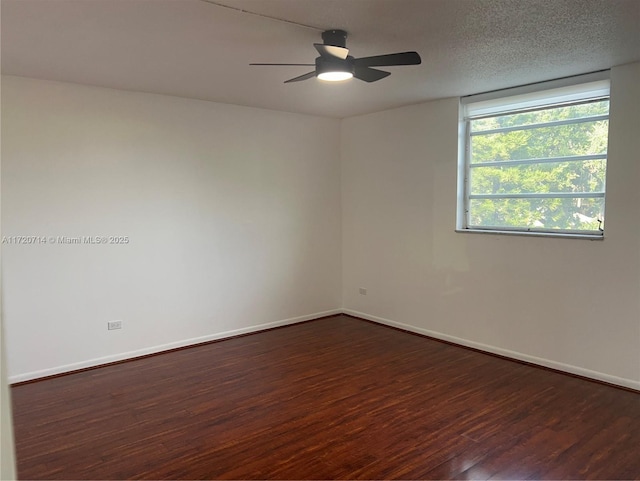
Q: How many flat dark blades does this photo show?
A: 5